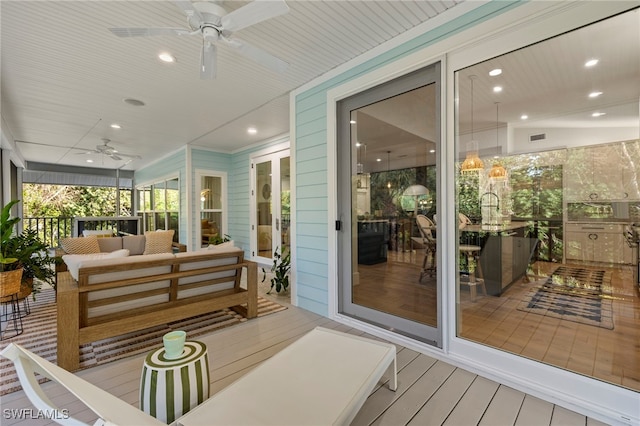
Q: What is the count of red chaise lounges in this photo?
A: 0